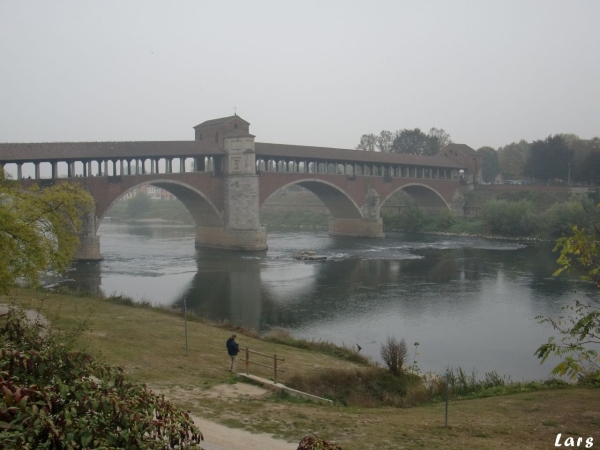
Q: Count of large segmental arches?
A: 3